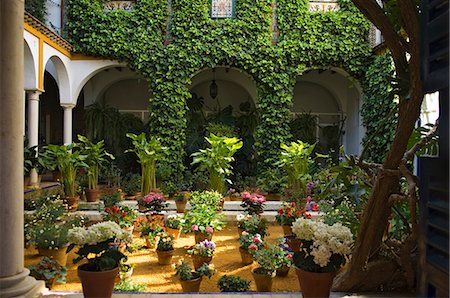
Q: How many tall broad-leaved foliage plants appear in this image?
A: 5